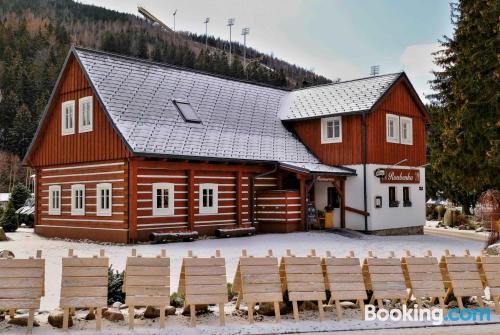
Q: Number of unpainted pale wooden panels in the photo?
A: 11